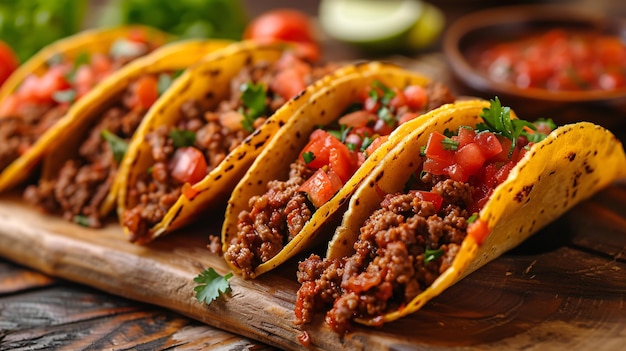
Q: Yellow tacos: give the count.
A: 5